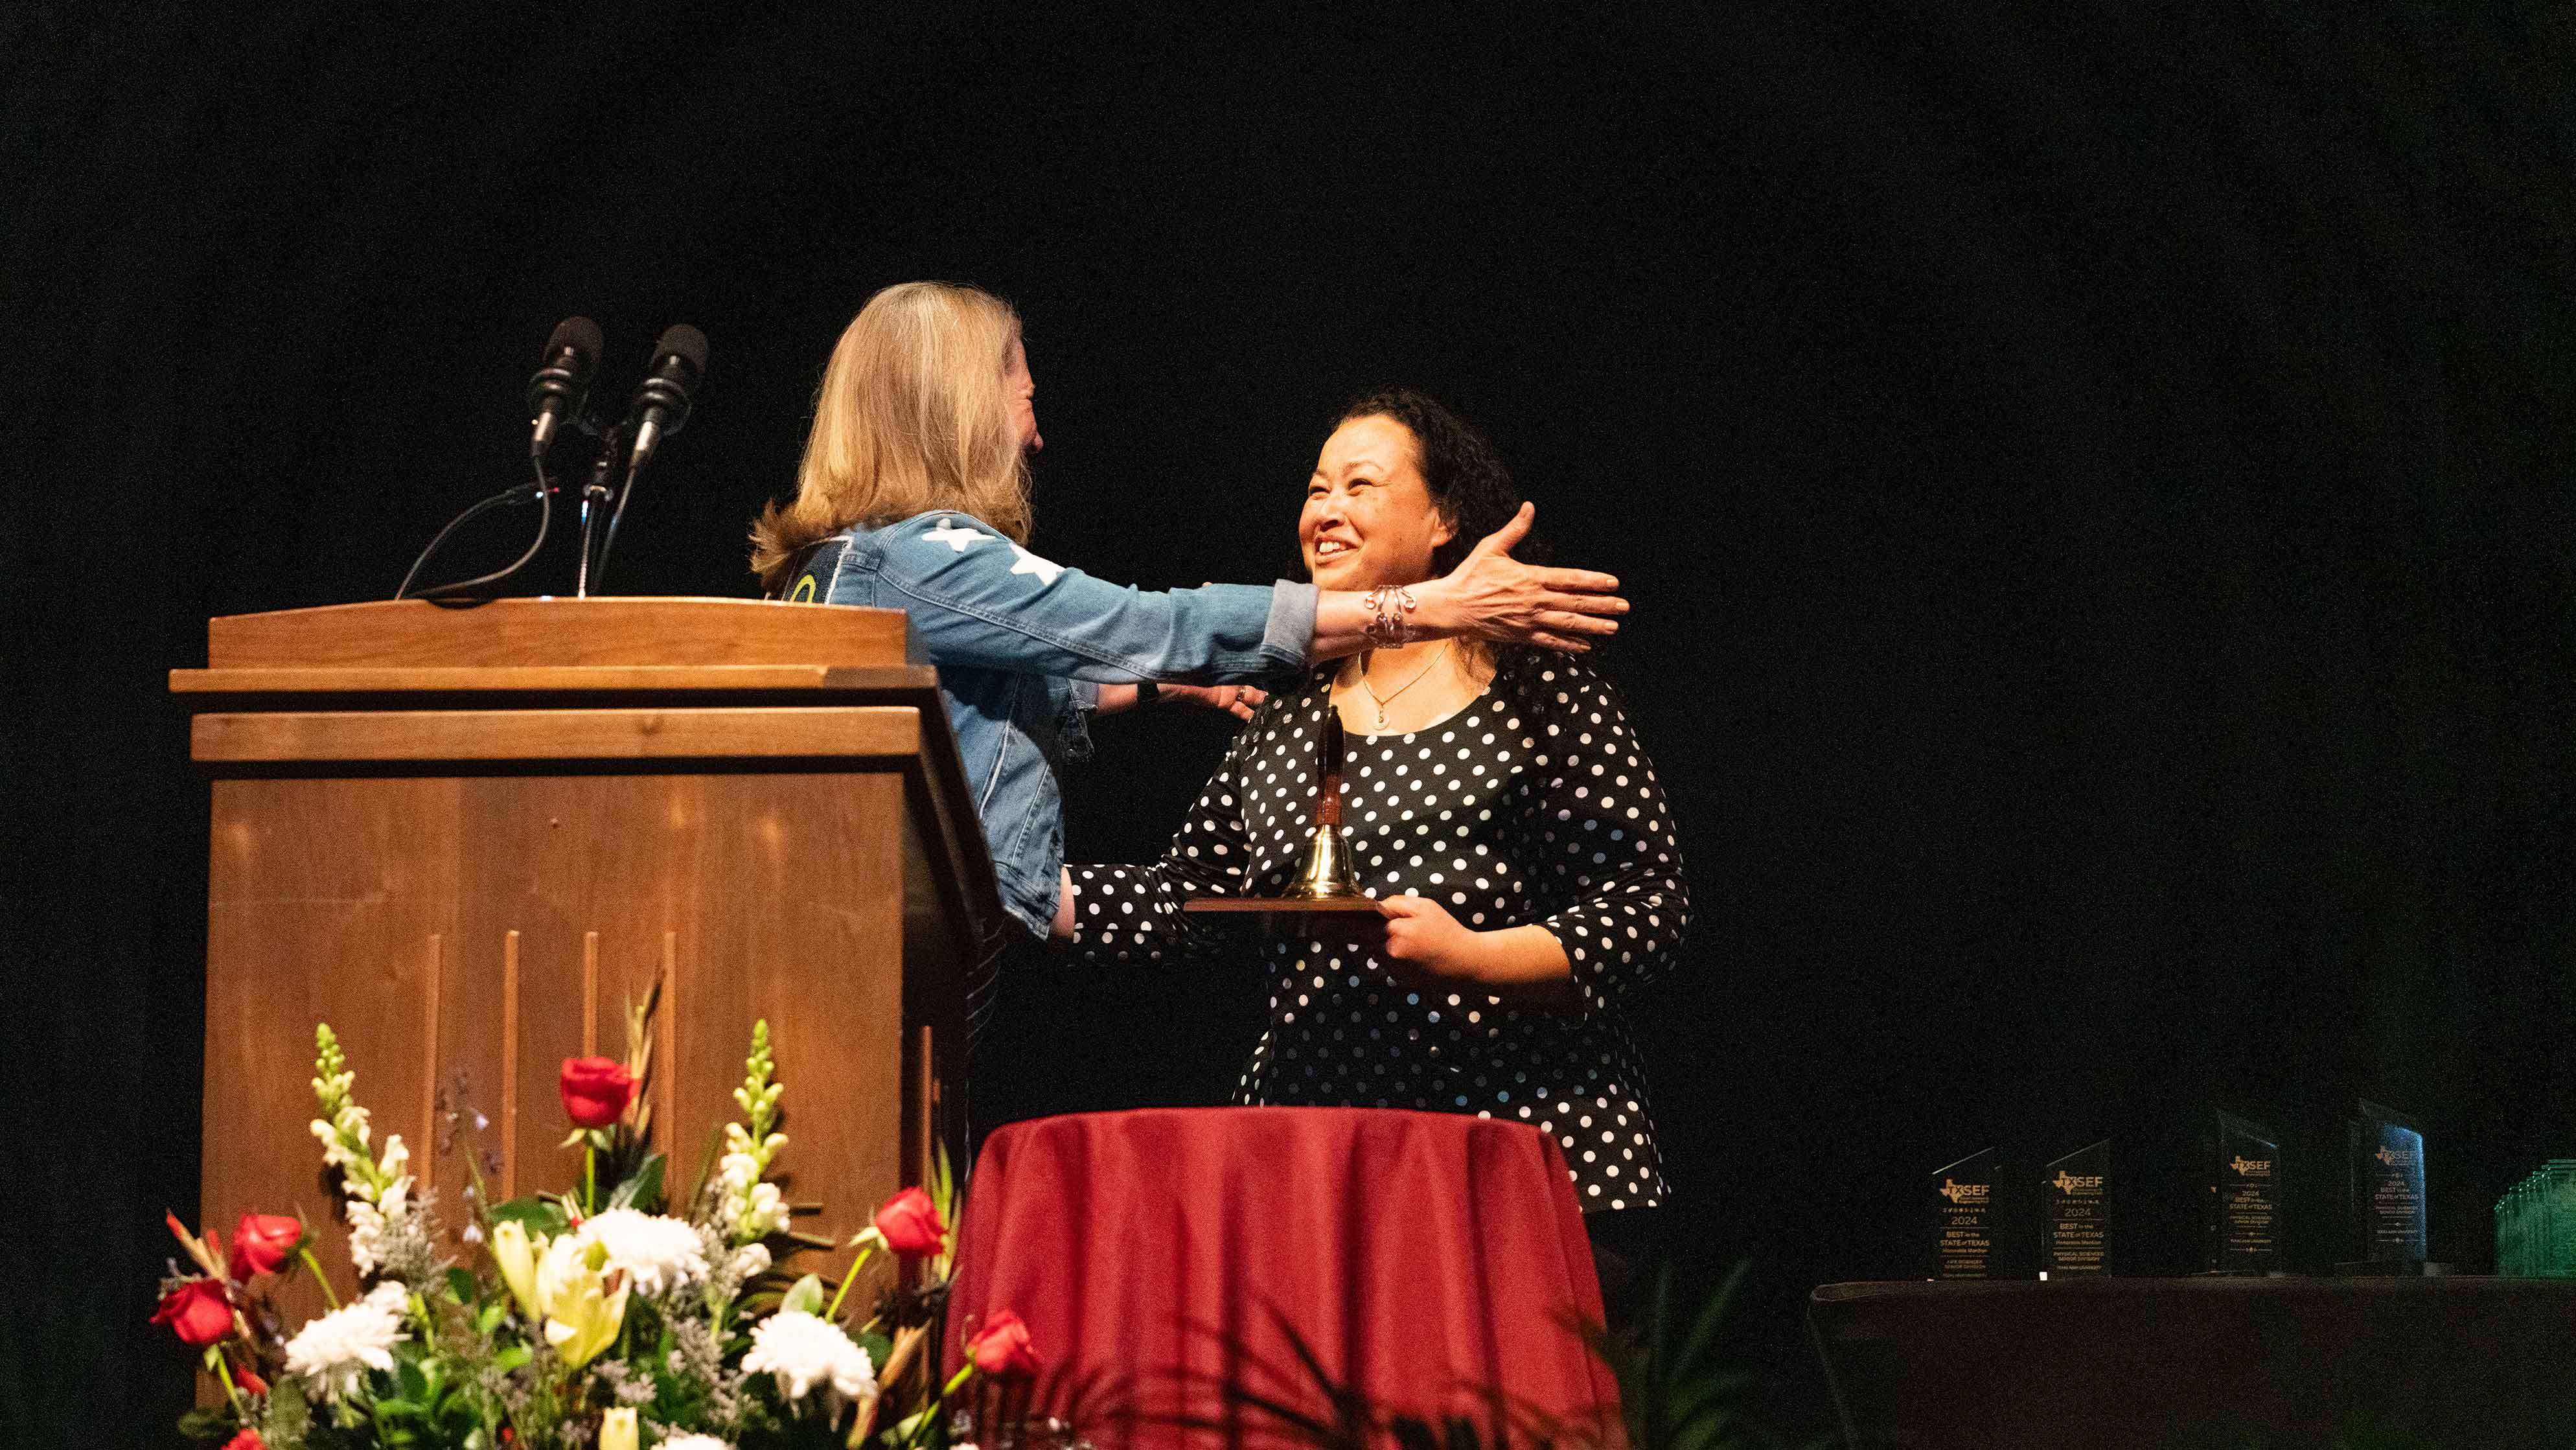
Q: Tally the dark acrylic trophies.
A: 4